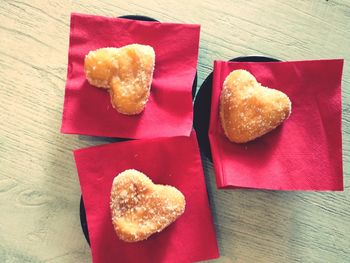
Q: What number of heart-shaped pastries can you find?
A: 3